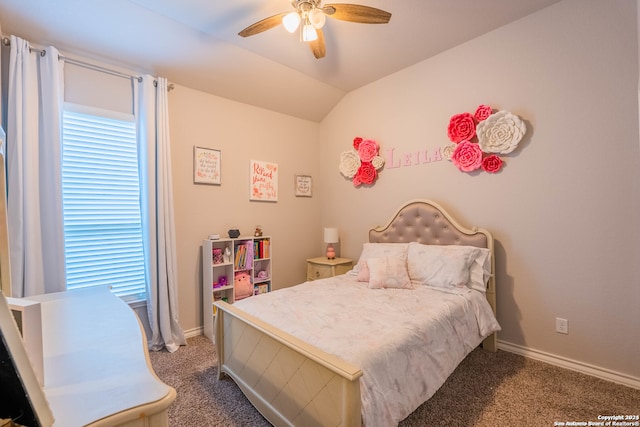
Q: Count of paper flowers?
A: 12